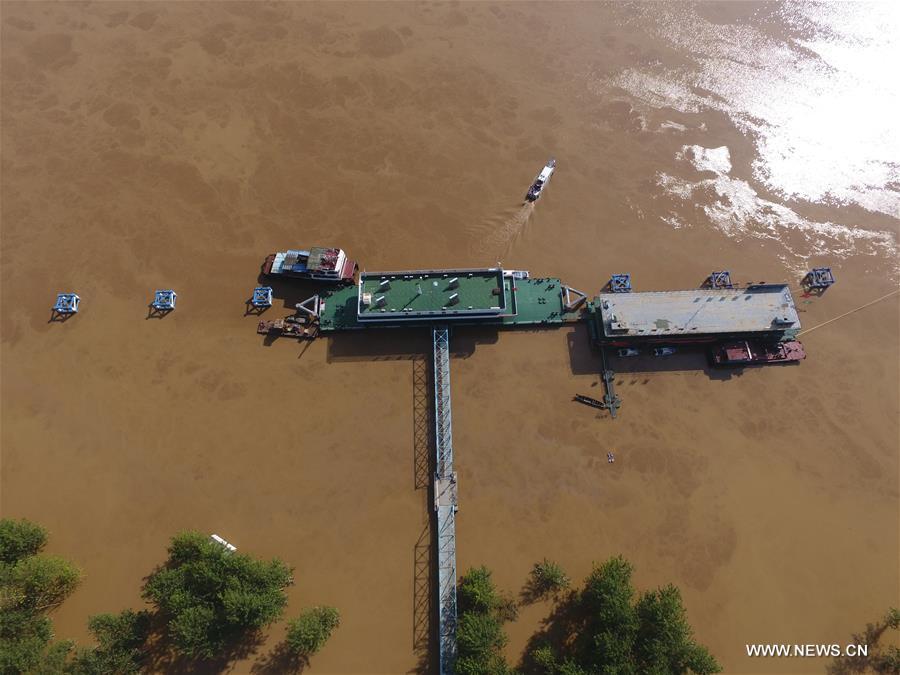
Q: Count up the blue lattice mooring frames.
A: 6